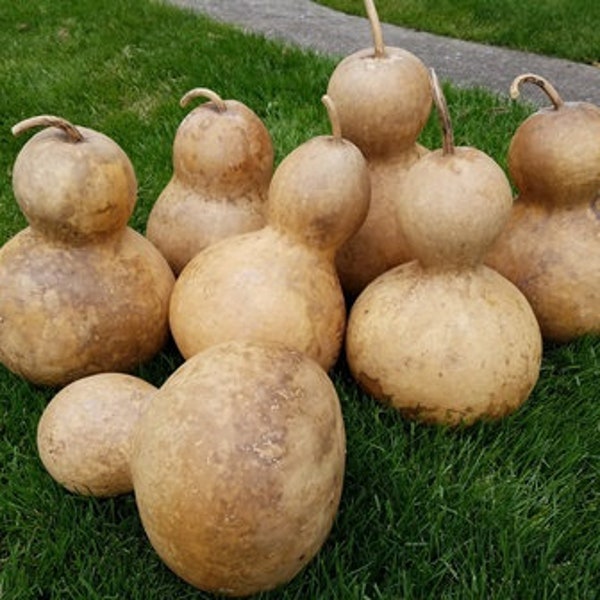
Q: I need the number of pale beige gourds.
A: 7